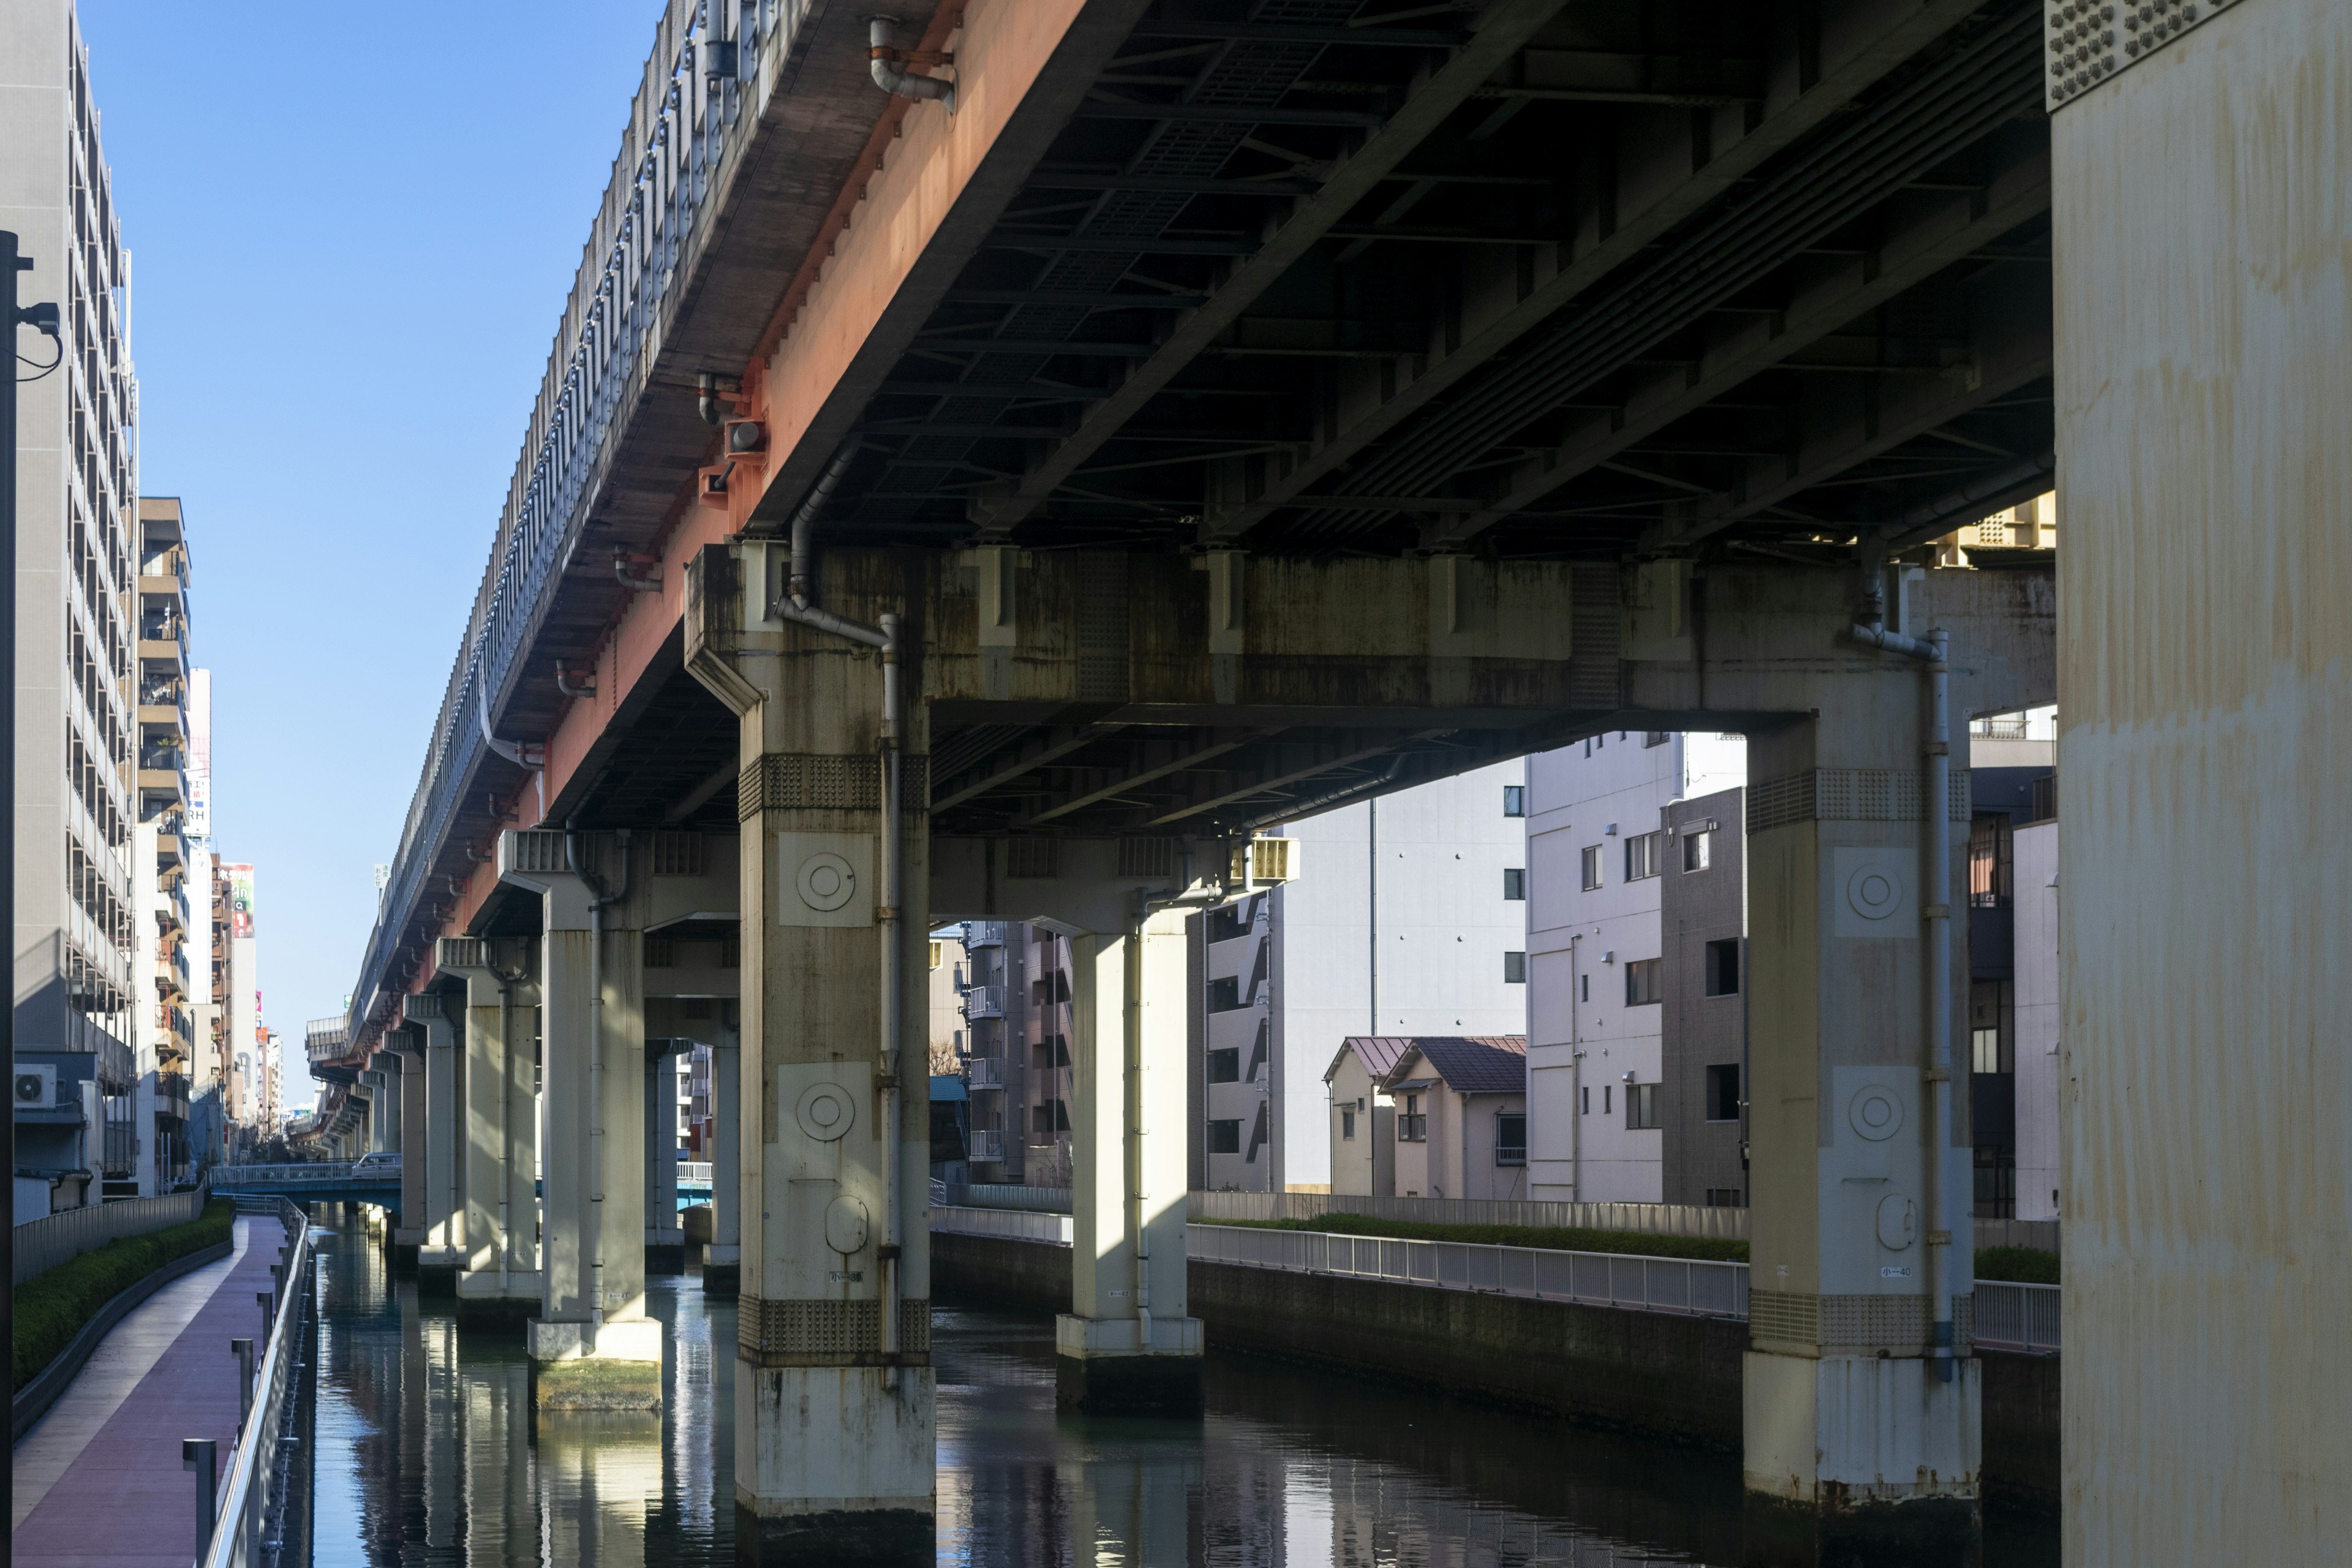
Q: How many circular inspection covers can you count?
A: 4